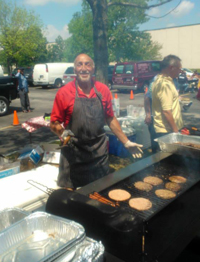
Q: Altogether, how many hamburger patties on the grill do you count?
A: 7